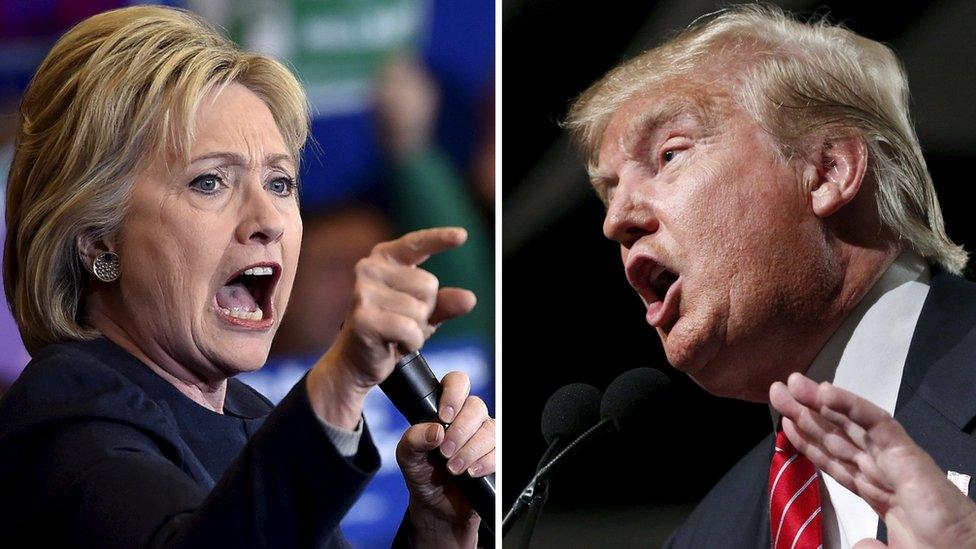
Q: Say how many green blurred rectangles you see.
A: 1